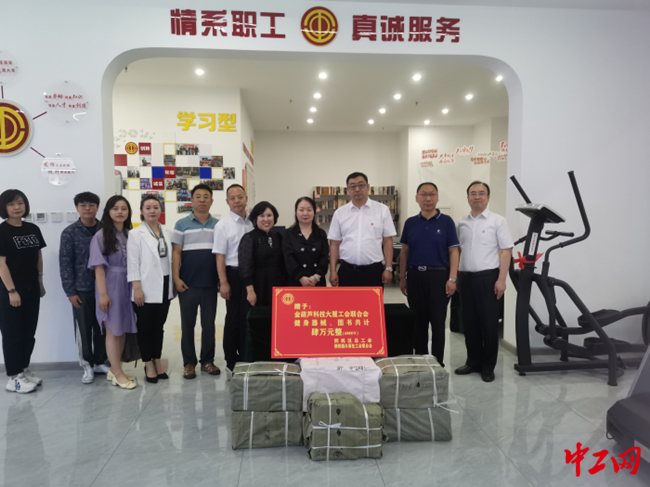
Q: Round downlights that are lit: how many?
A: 13